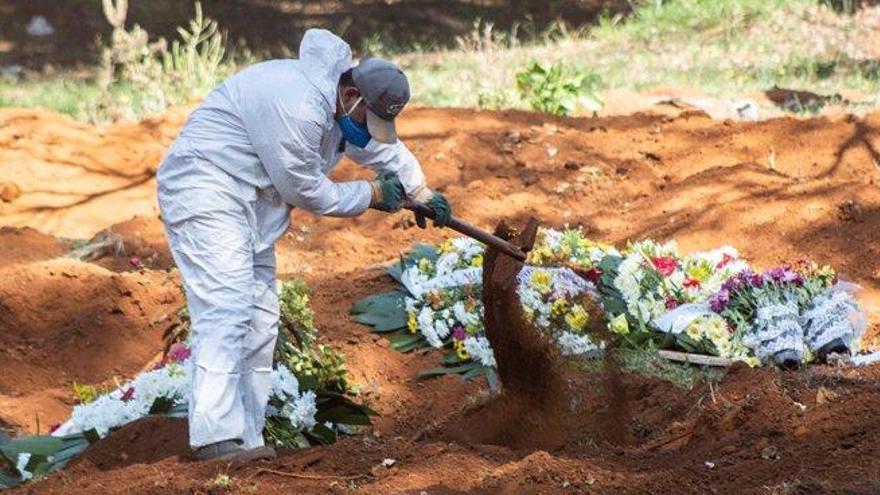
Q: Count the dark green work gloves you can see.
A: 2